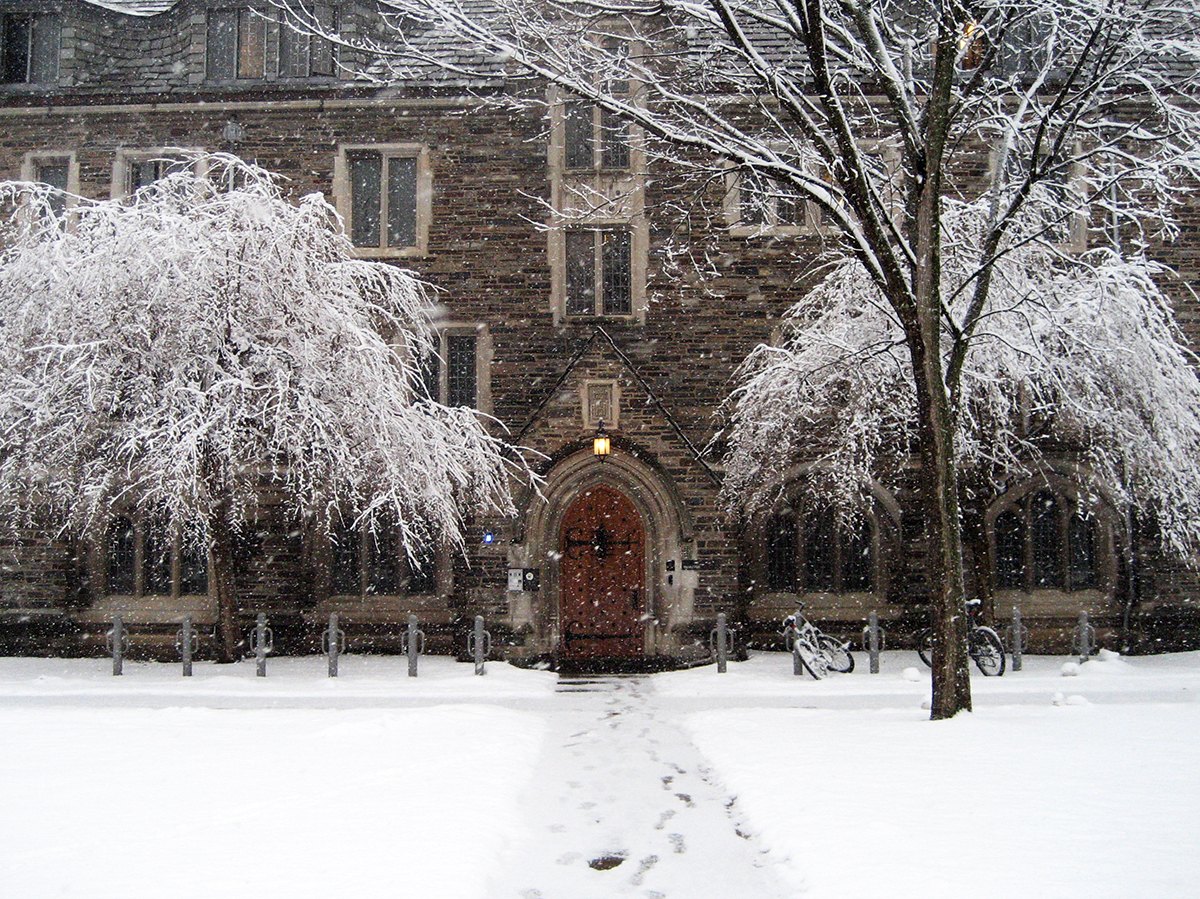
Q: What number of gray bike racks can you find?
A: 11